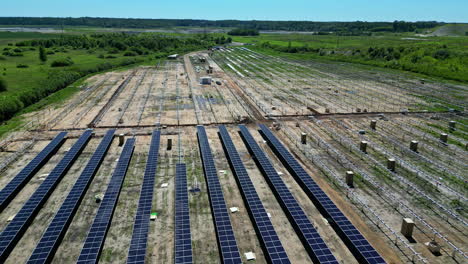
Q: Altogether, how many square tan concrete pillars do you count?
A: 11